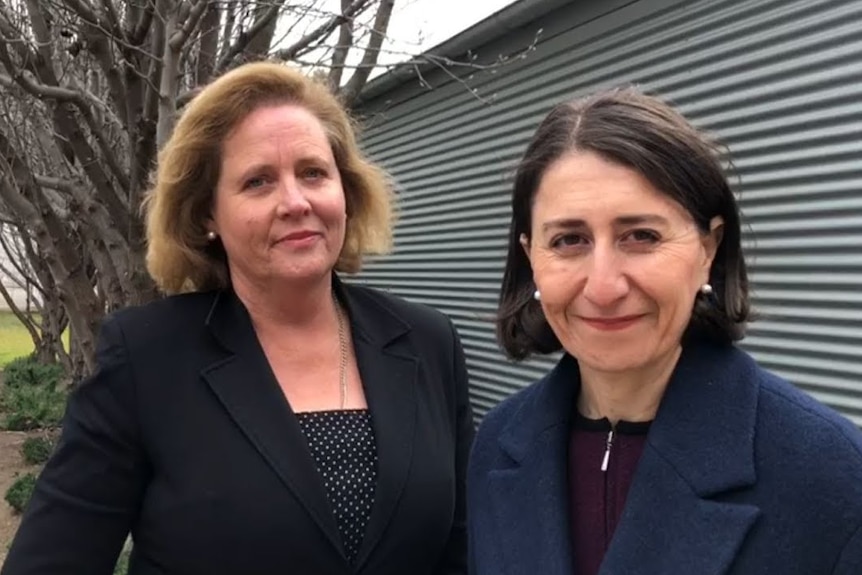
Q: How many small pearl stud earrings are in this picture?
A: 3